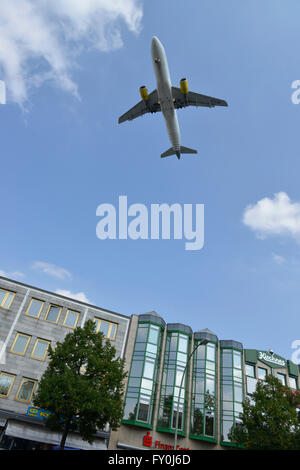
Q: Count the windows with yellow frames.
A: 9